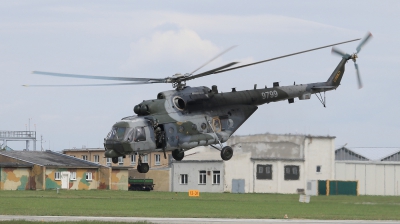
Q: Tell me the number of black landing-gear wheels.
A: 3